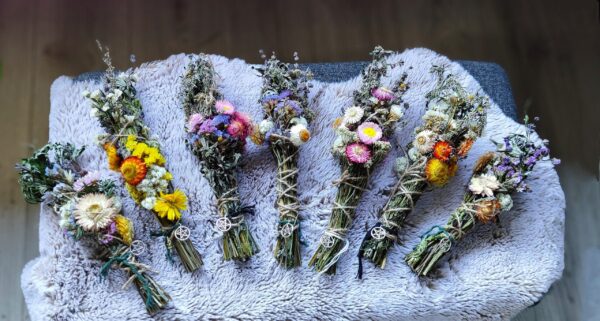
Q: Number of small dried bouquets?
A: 7